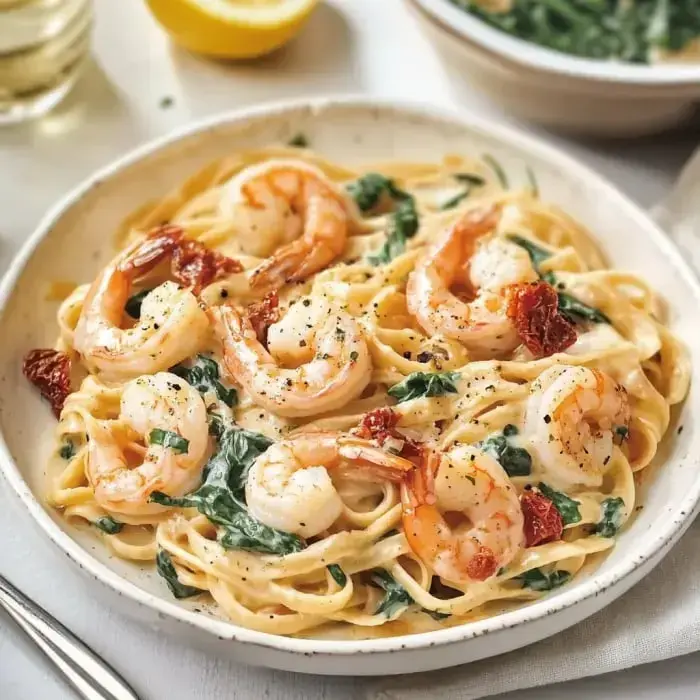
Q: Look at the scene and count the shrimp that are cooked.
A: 8